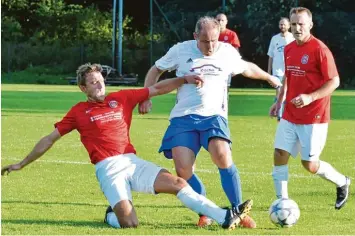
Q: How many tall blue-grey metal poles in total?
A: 2